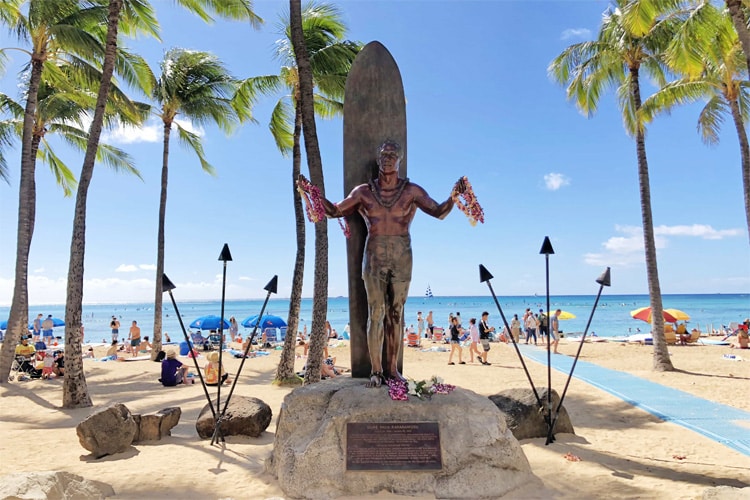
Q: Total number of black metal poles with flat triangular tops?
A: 6